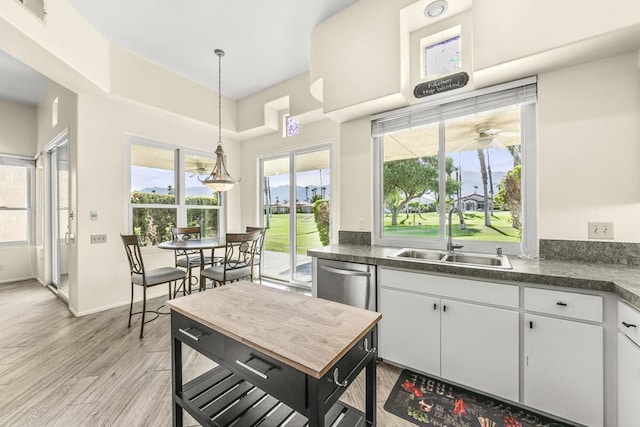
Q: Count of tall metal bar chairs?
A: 4